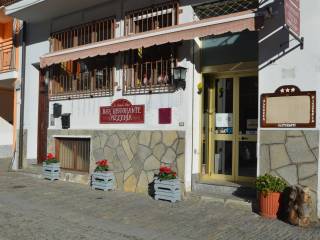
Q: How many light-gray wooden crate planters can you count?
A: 3